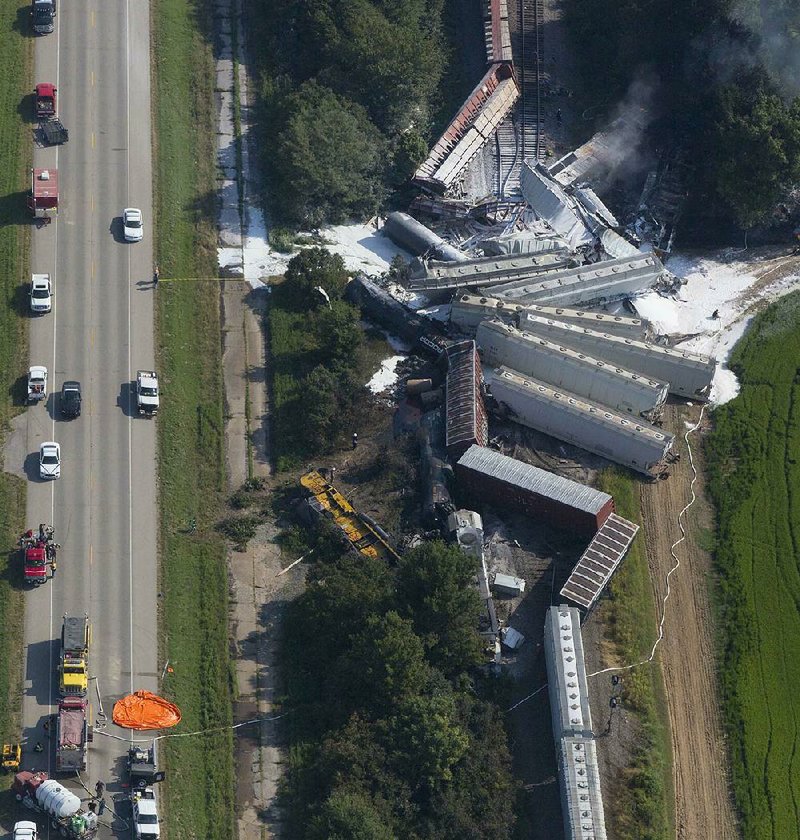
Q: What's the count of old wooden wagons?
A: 0